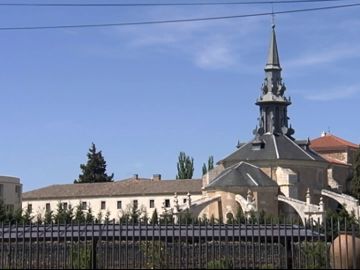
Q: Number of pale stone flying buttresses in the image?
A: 4